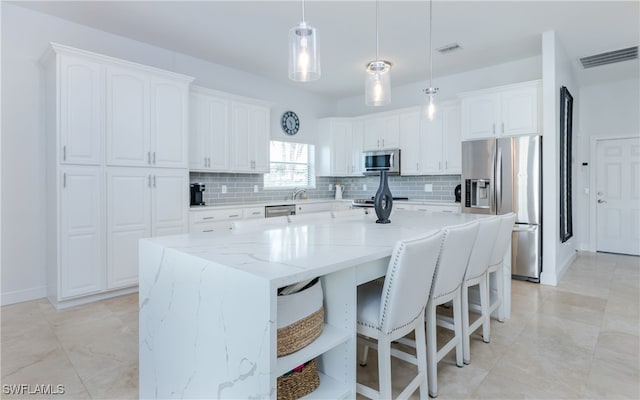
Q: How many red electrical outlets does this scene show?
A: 0